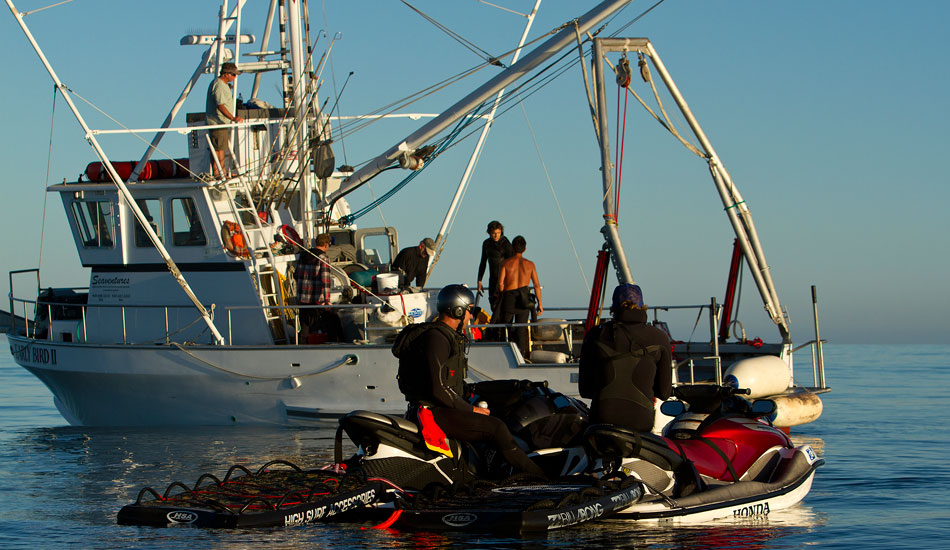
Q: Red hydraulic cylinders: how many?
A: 2